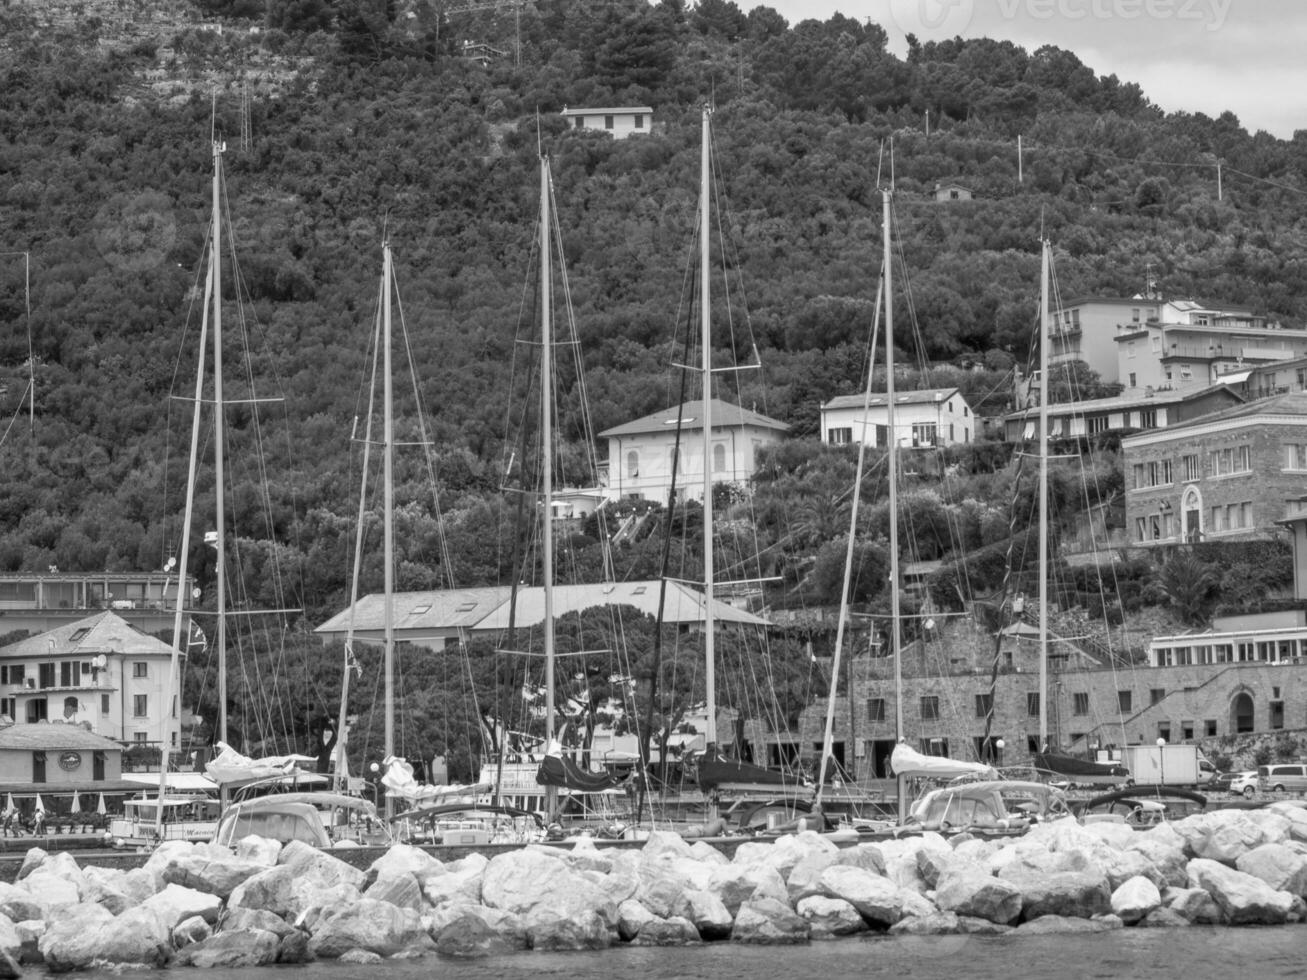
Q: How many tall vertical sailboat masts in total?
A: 6